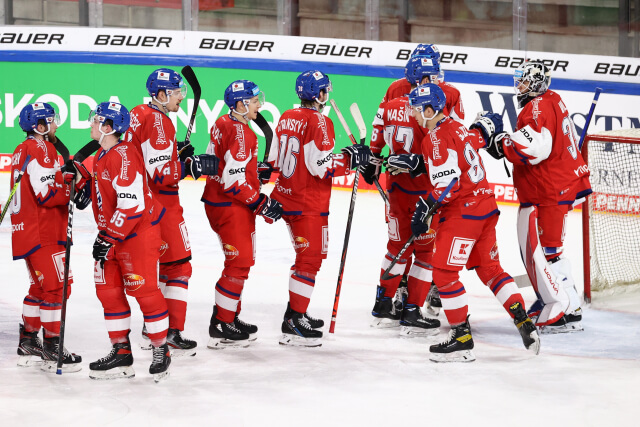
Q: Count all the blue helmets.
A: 8